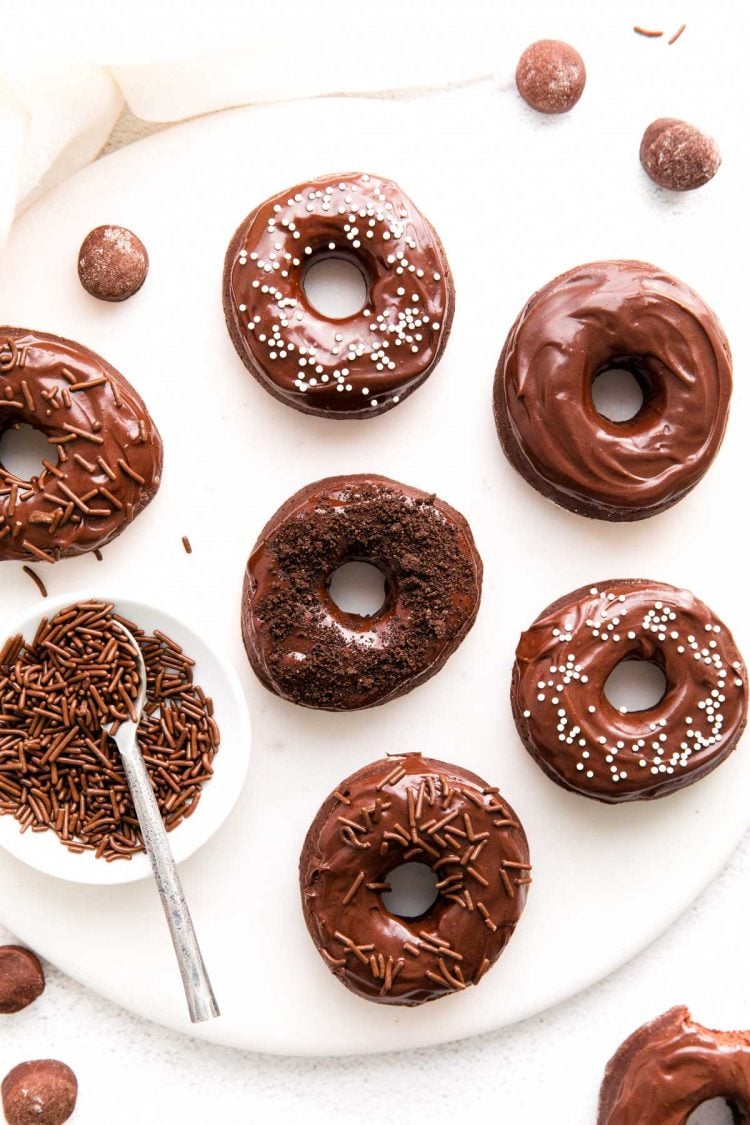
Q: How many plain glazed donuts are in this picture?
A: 2